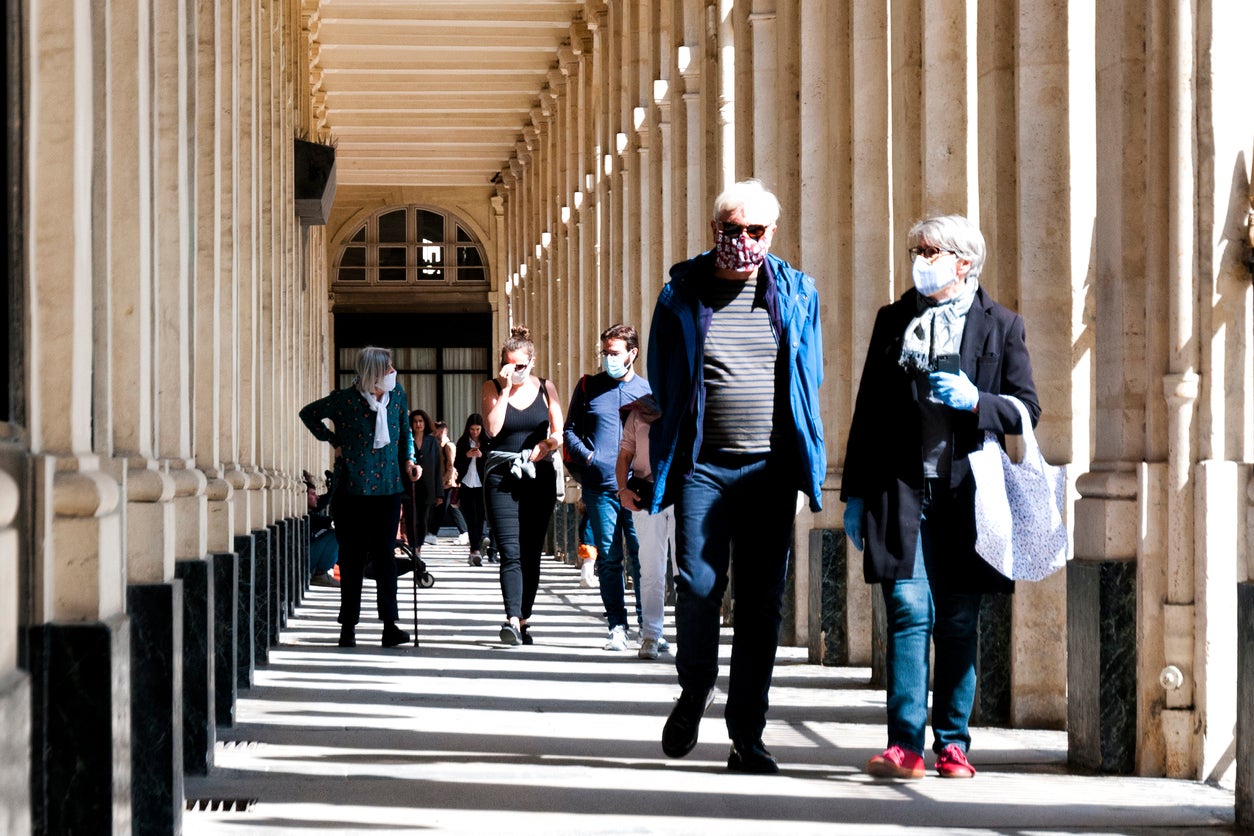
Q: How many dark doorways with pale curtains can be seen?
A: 1